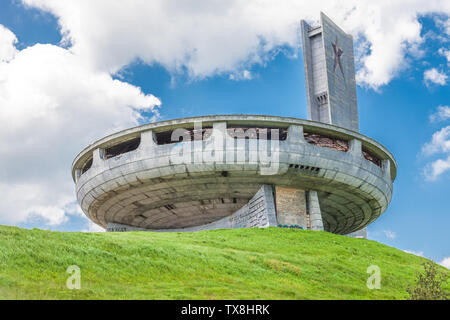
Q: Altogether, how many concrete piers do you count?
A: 7